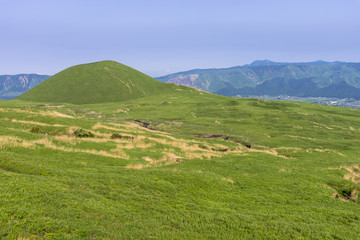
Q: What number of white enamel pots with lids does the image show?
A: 0